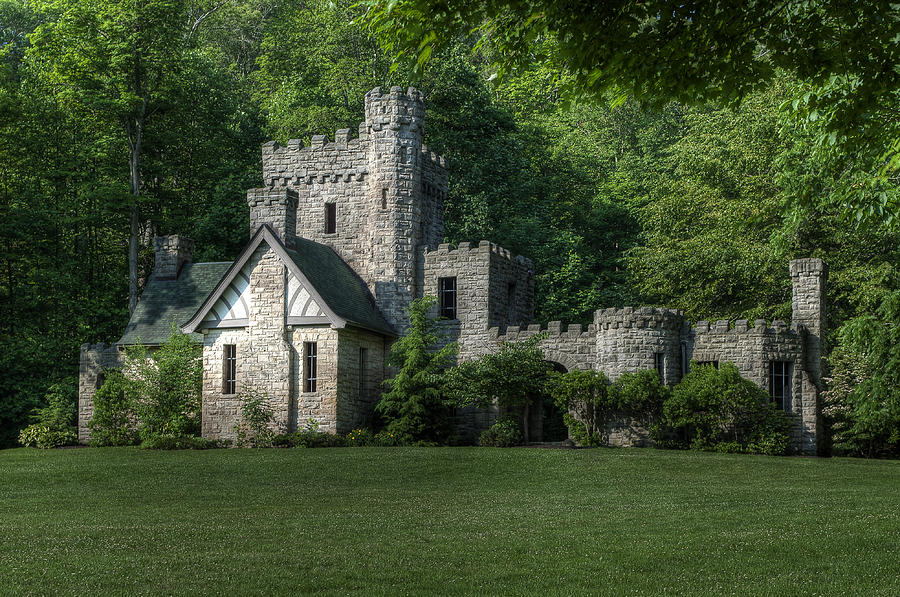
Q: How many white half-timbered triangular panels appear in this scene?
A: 2